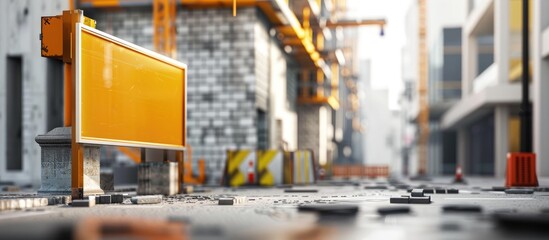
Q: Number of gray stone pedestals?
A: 2